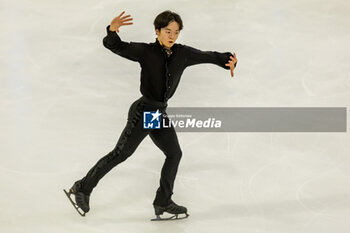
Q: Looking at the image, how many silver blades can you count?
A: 2